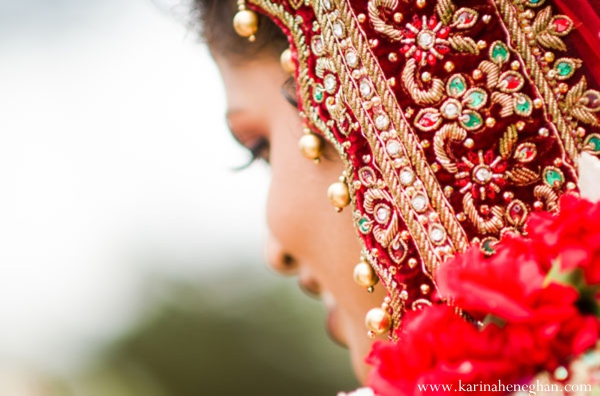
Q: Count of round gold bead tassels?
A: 6